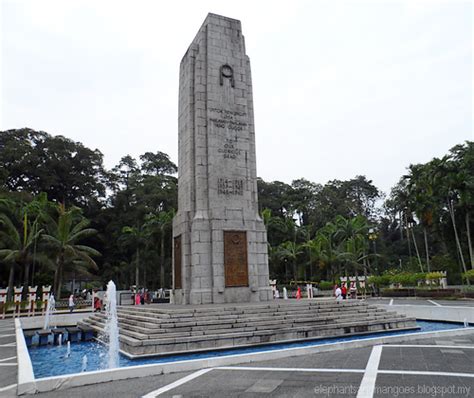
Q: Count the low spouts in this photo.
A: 3